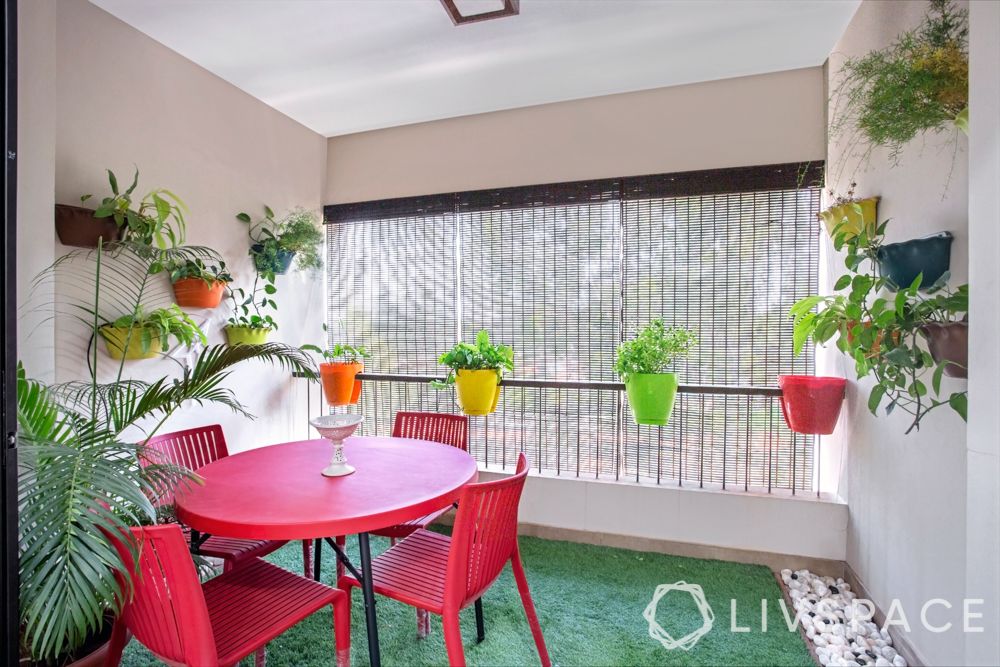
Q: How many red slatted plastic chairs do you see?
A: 4